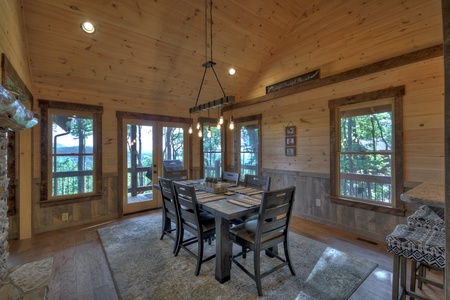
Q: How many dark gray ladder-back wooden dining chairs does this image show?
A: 6